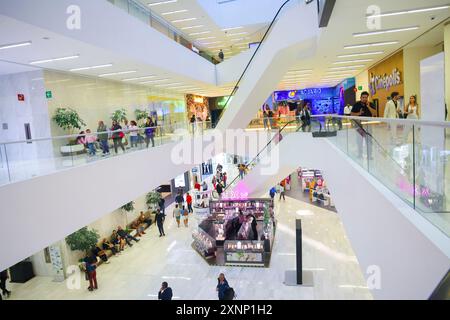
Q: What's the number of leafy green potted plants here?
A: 6